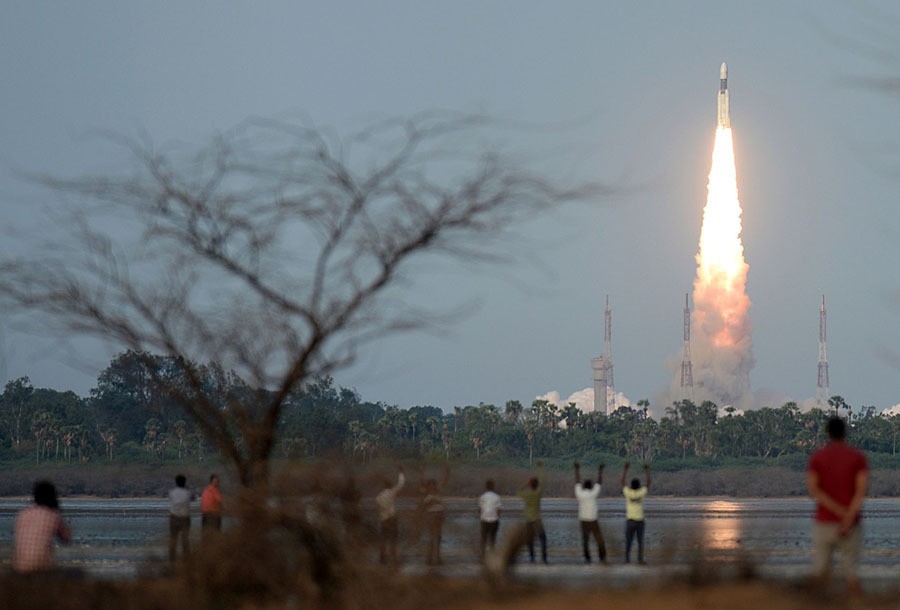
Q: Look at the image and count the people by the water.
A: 10